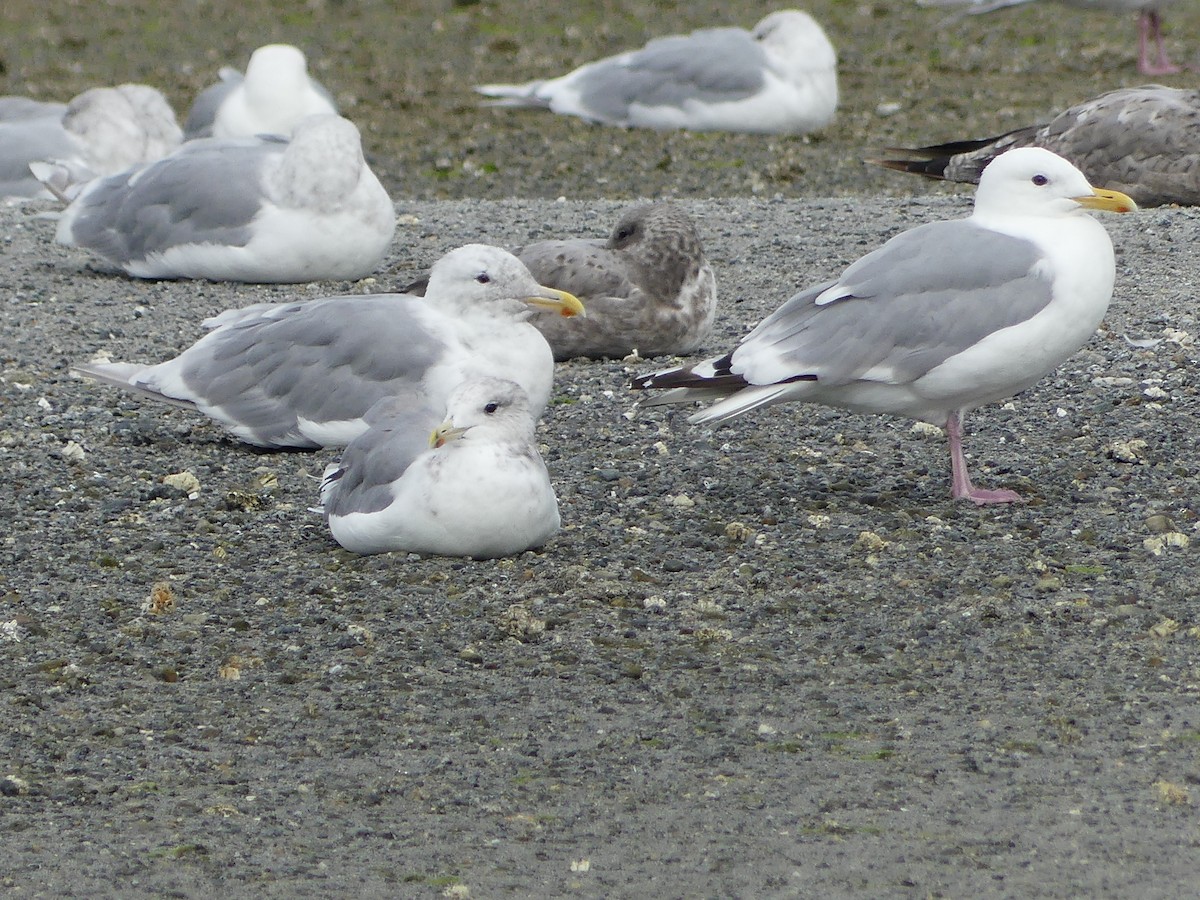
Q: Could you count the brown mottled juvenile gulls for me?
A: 2